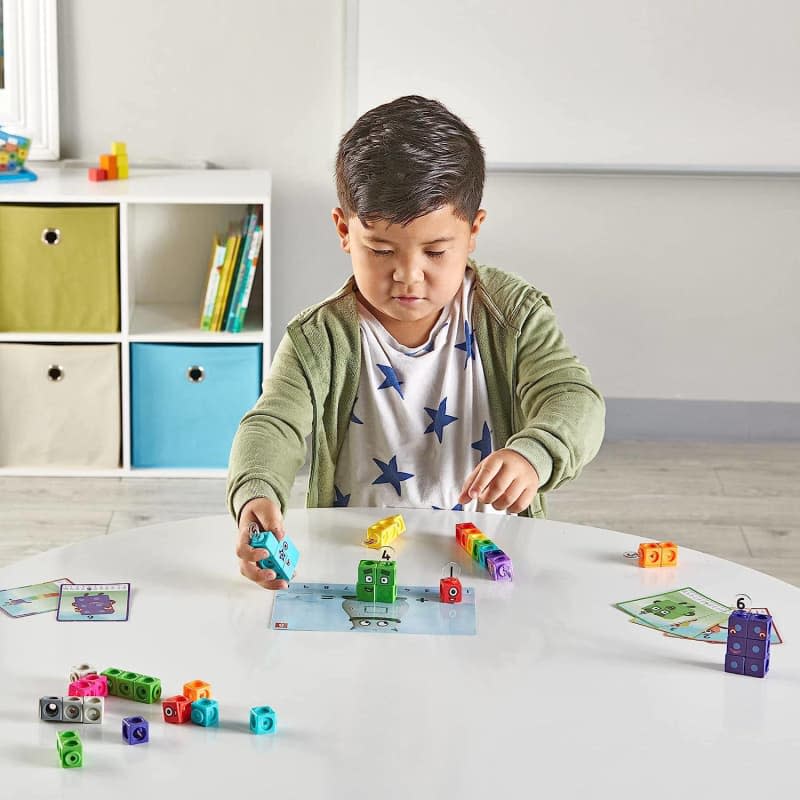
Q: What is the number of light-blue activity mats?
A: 1